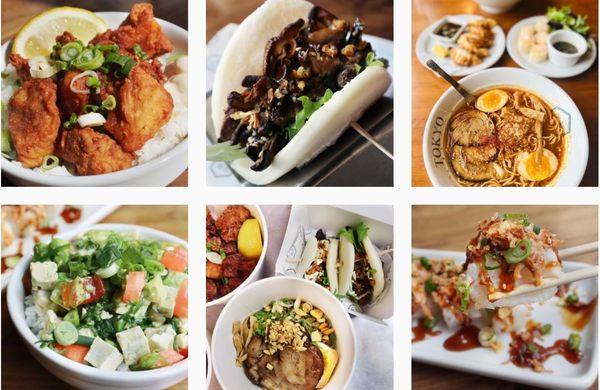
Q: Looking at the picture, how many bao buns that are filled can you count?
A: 3